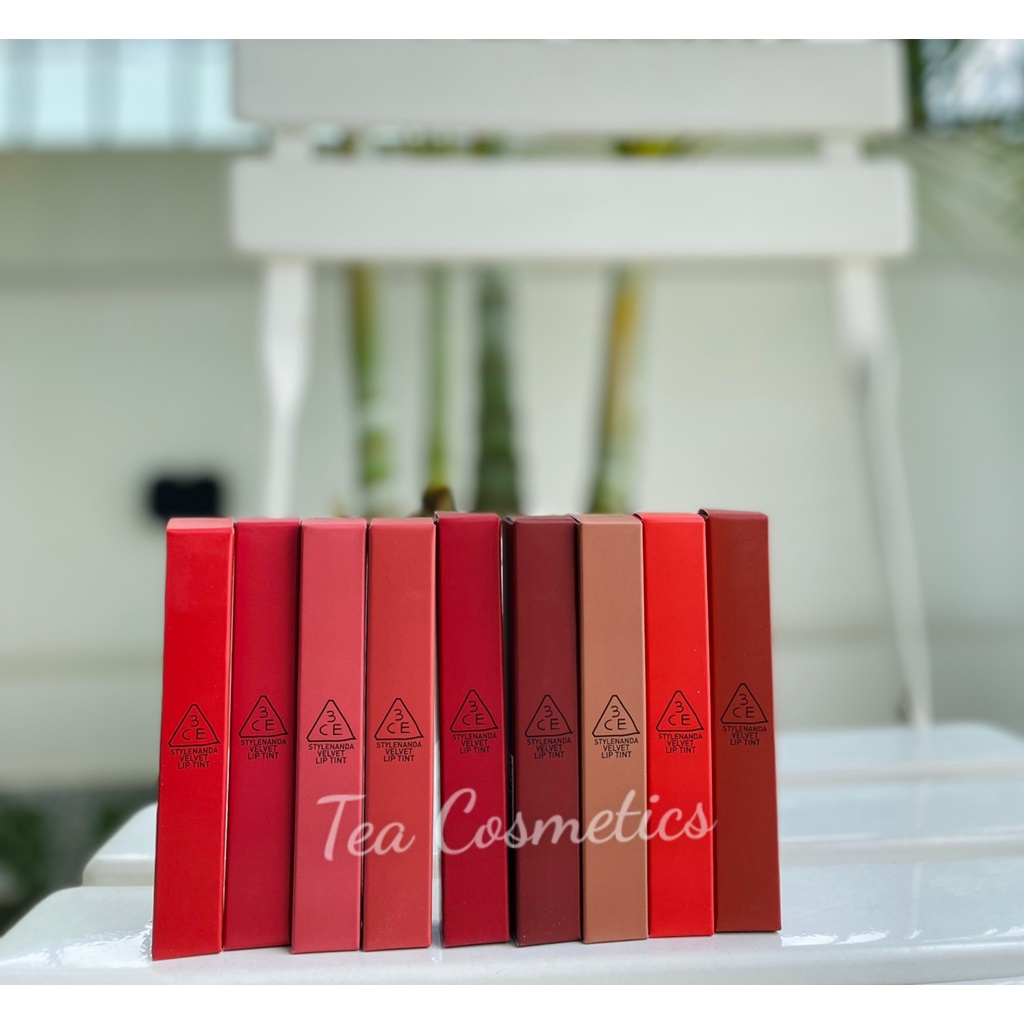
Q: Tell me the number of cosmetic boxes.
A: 9